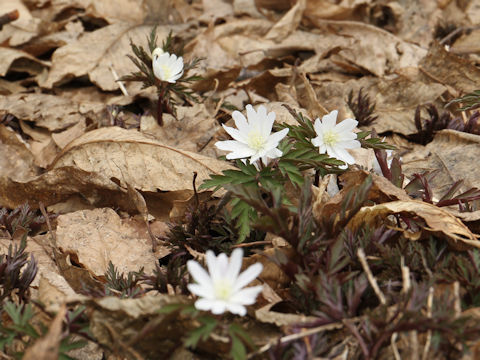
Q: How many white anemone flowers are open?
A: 4